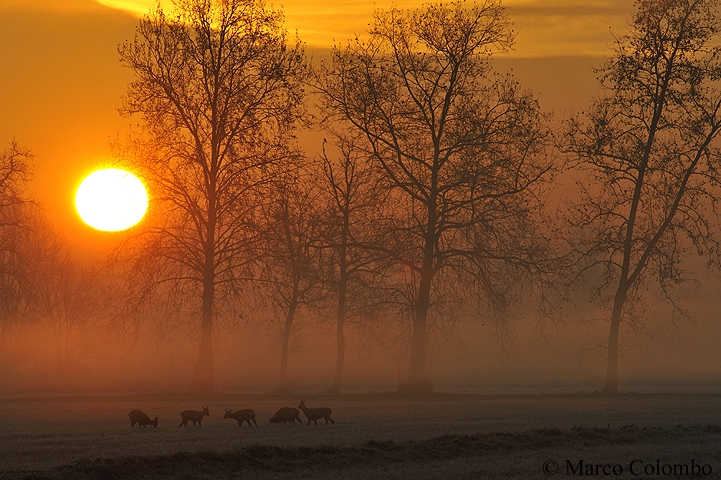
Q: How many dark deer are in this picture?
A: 5